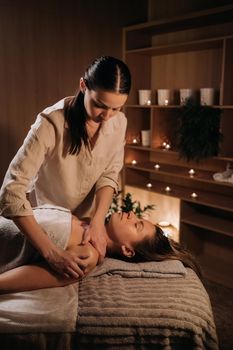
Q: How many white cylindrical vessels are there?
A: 5